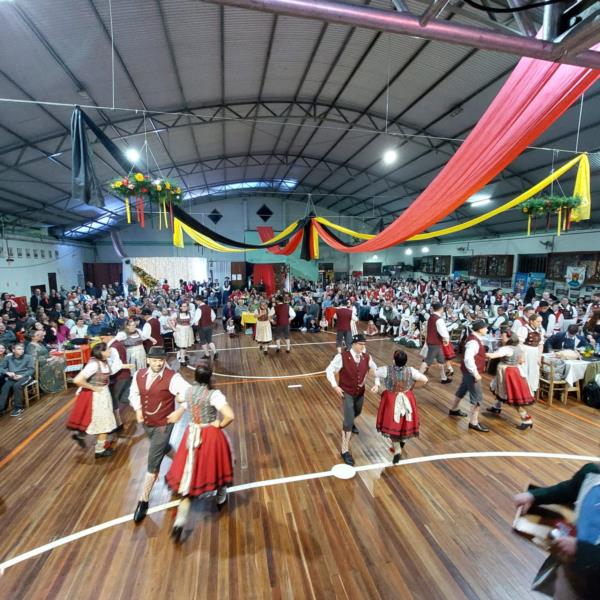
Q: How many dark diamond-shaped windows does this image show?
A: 2